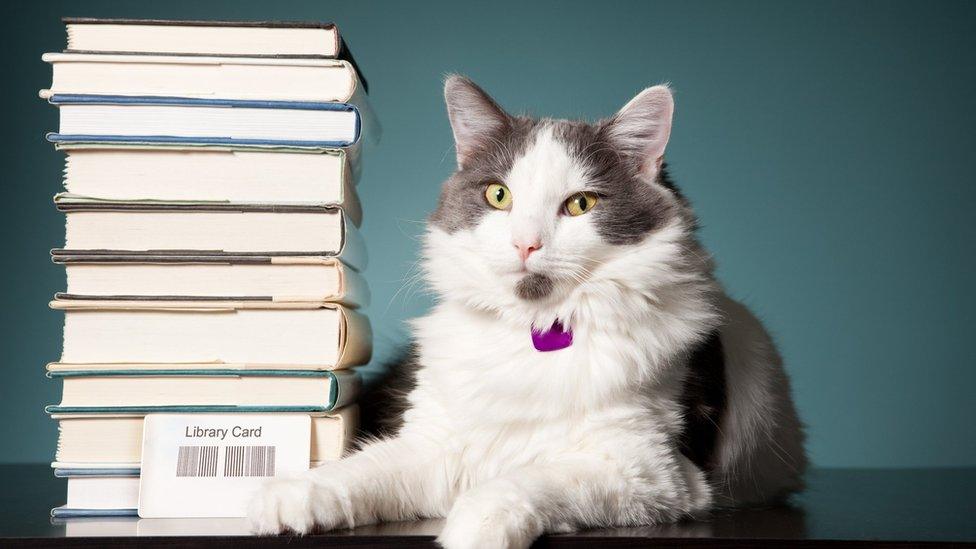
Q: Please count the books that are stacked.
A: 10